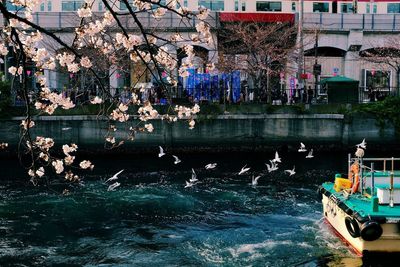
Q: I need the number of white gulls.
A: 15